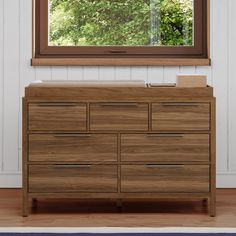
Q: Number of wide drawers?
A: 4